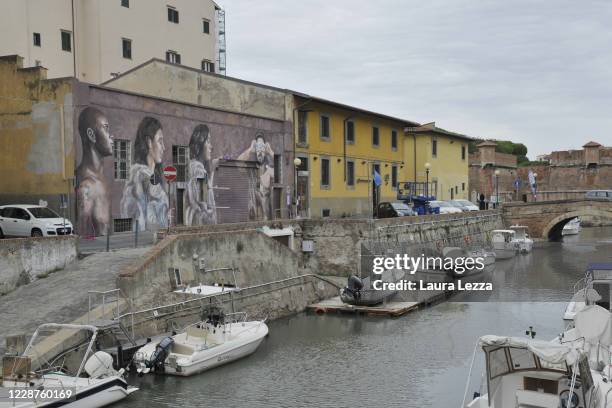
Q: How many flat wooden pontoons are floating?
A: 1